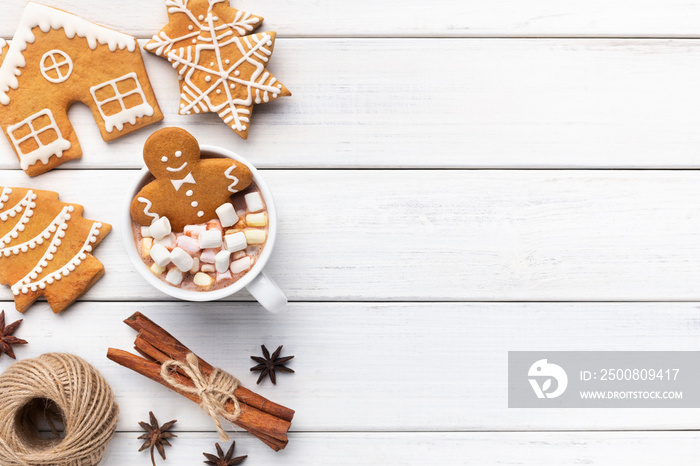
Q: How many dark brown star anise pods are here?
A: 4